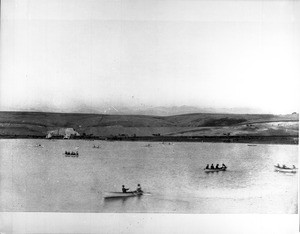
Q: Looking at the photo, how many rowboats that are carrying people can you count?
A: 4